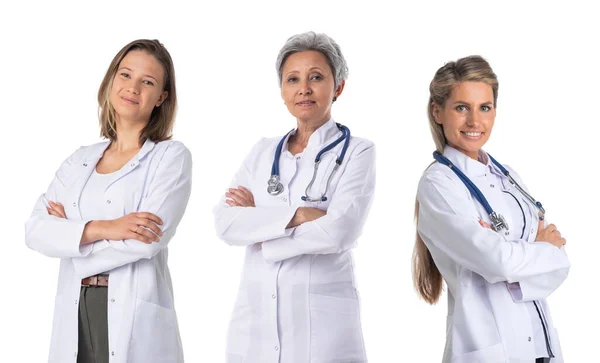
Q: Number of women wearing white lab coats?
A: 3